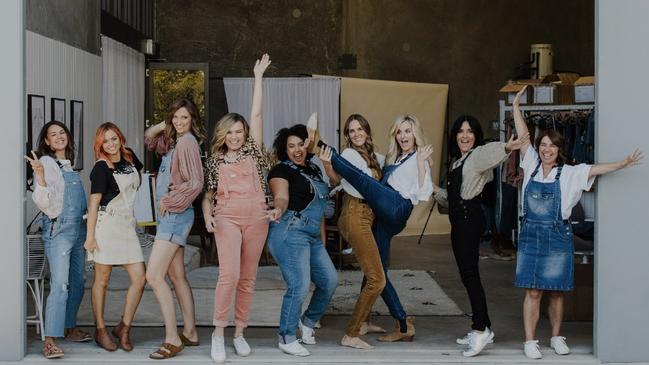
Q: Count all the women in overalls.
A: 9